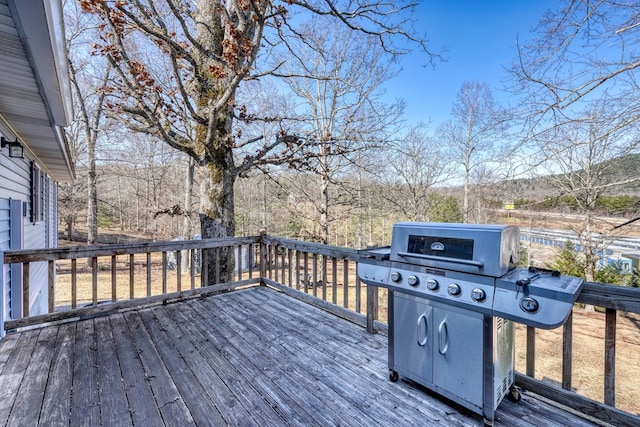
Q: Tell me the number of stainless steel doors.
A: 2